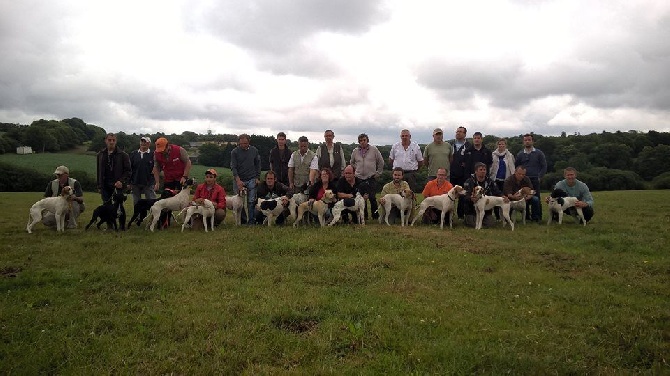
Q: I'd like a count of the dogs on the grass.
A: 15